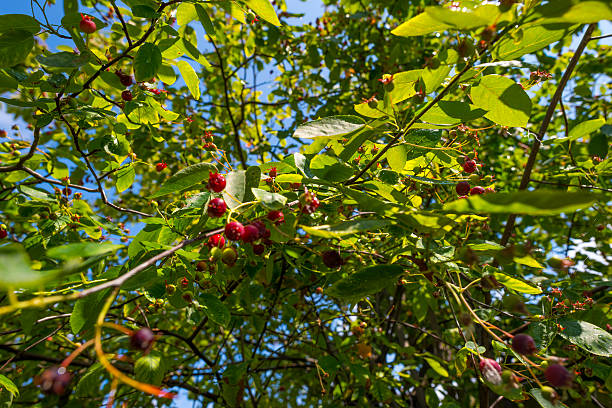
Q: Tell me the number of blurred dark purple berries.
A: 4